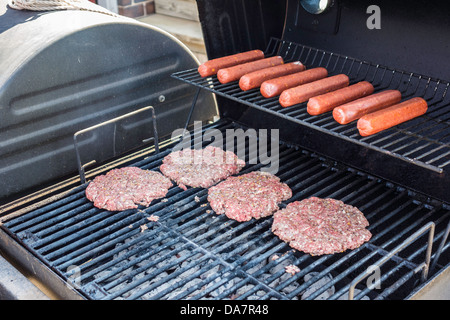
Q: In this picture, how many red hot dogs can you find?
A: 8